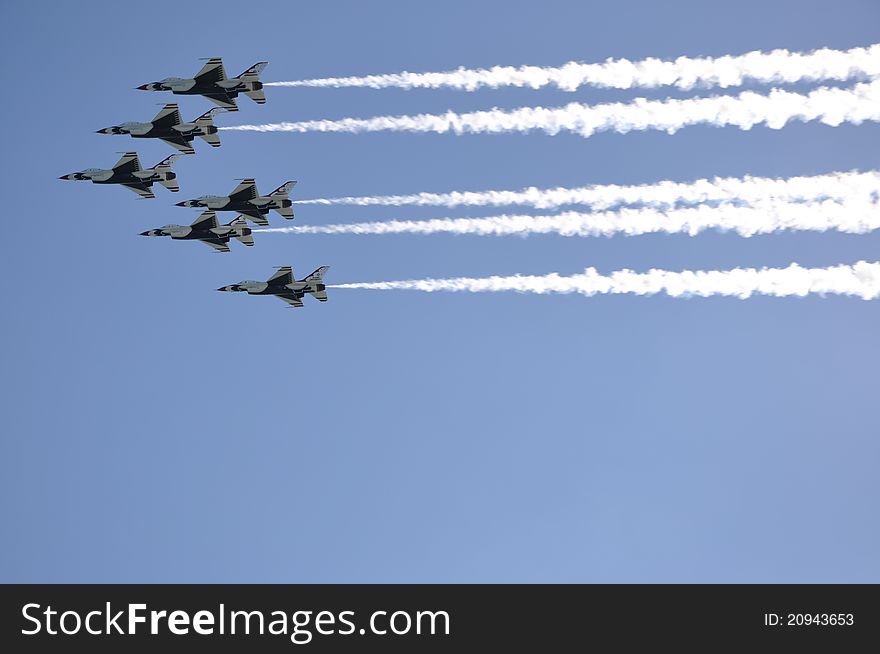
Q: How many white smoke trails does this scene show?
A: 5